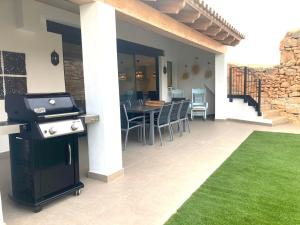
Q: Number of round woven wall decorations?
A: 3